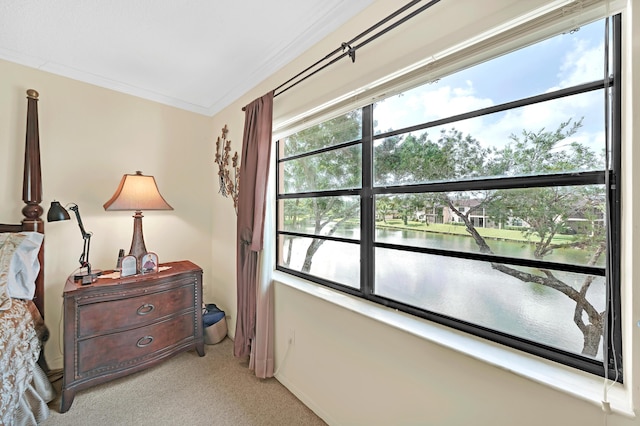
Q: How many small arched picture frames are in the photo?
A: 2